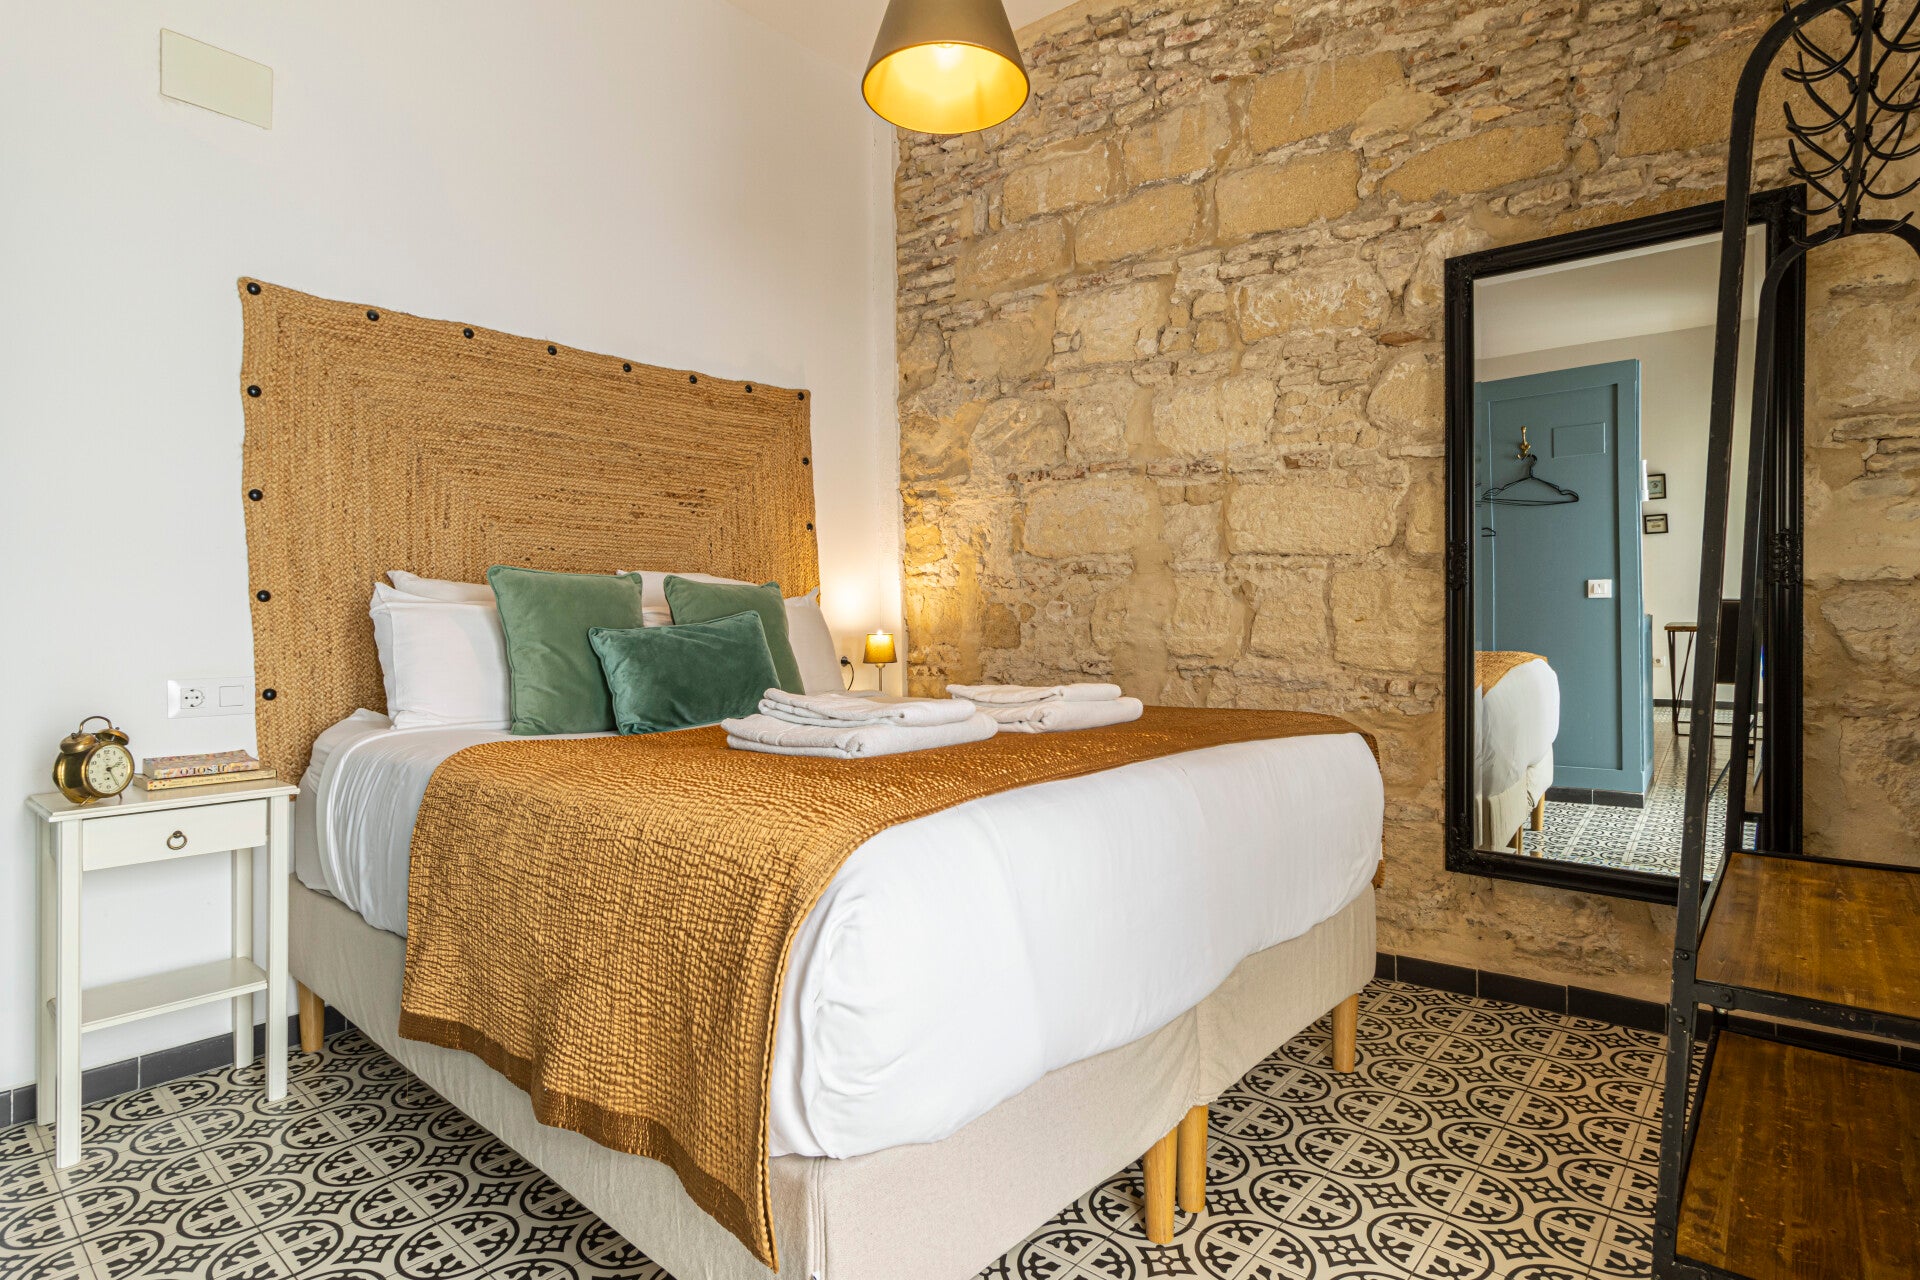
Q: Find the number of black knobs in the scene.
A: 14